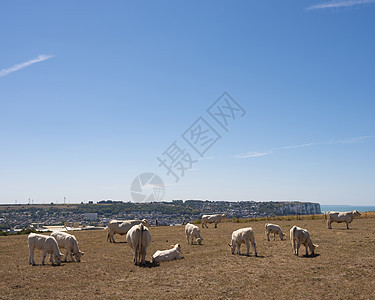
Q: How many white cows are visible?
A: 11